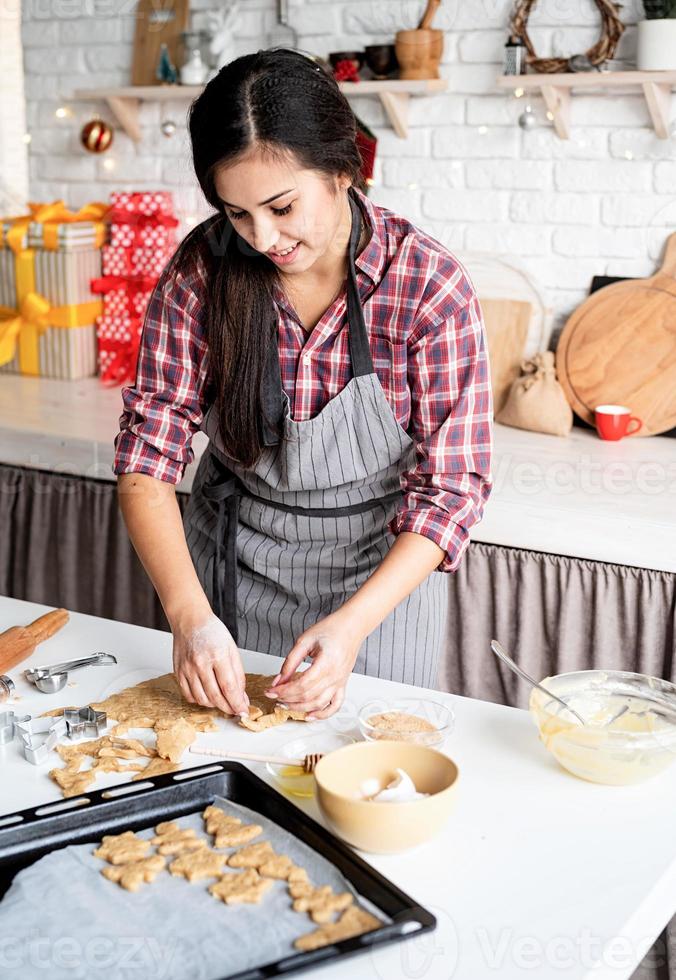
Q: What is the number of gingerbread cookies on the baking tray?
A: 9